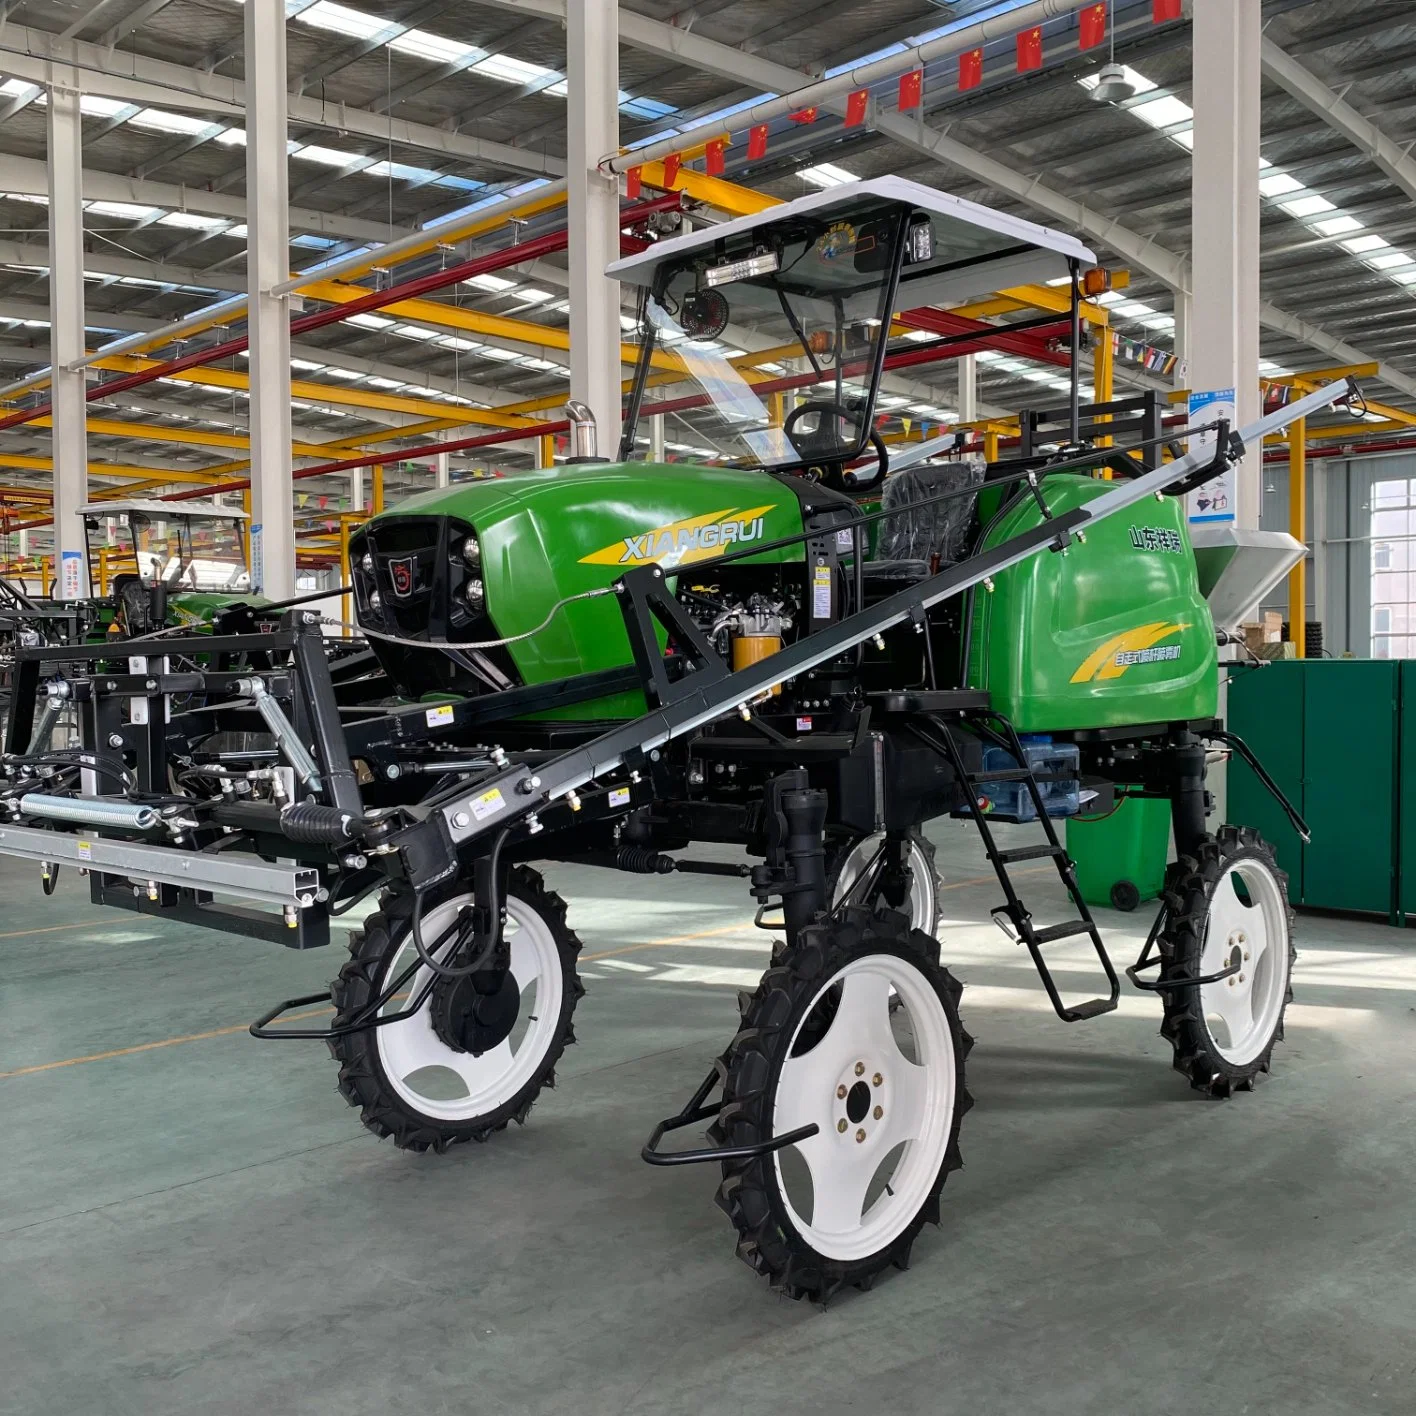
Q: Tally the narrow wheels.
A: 4